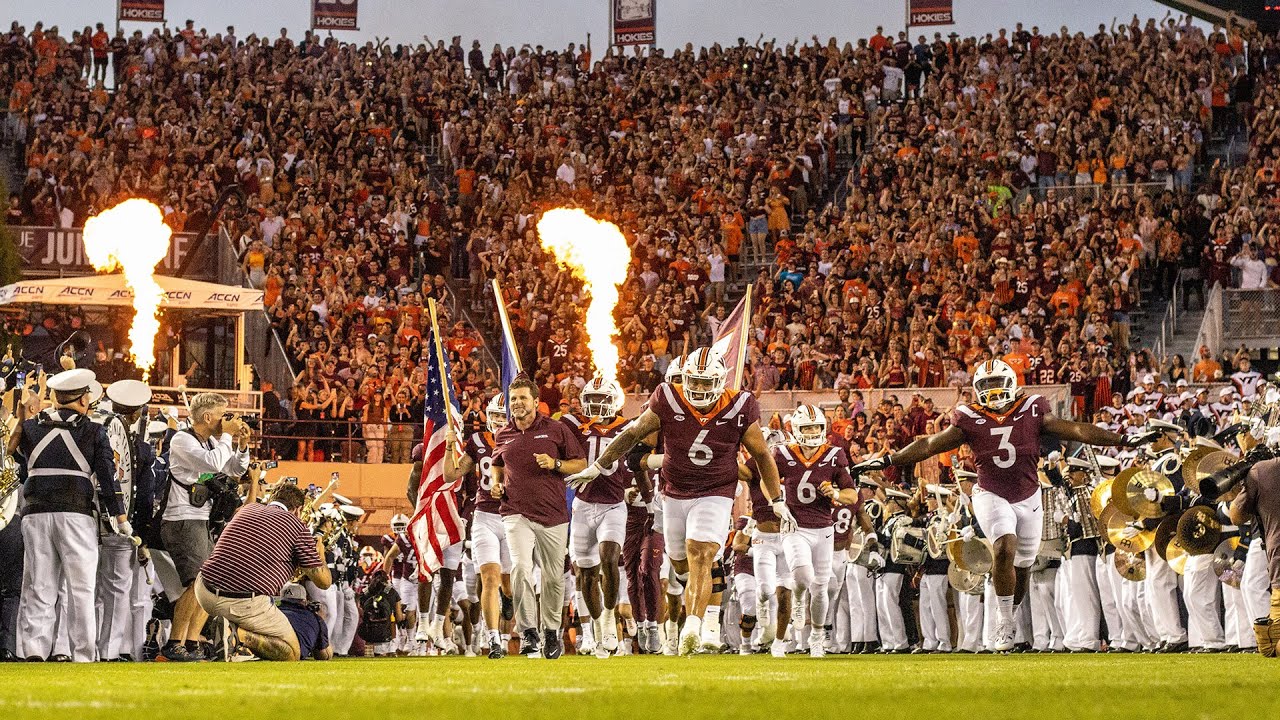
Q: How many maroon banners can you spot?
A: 4